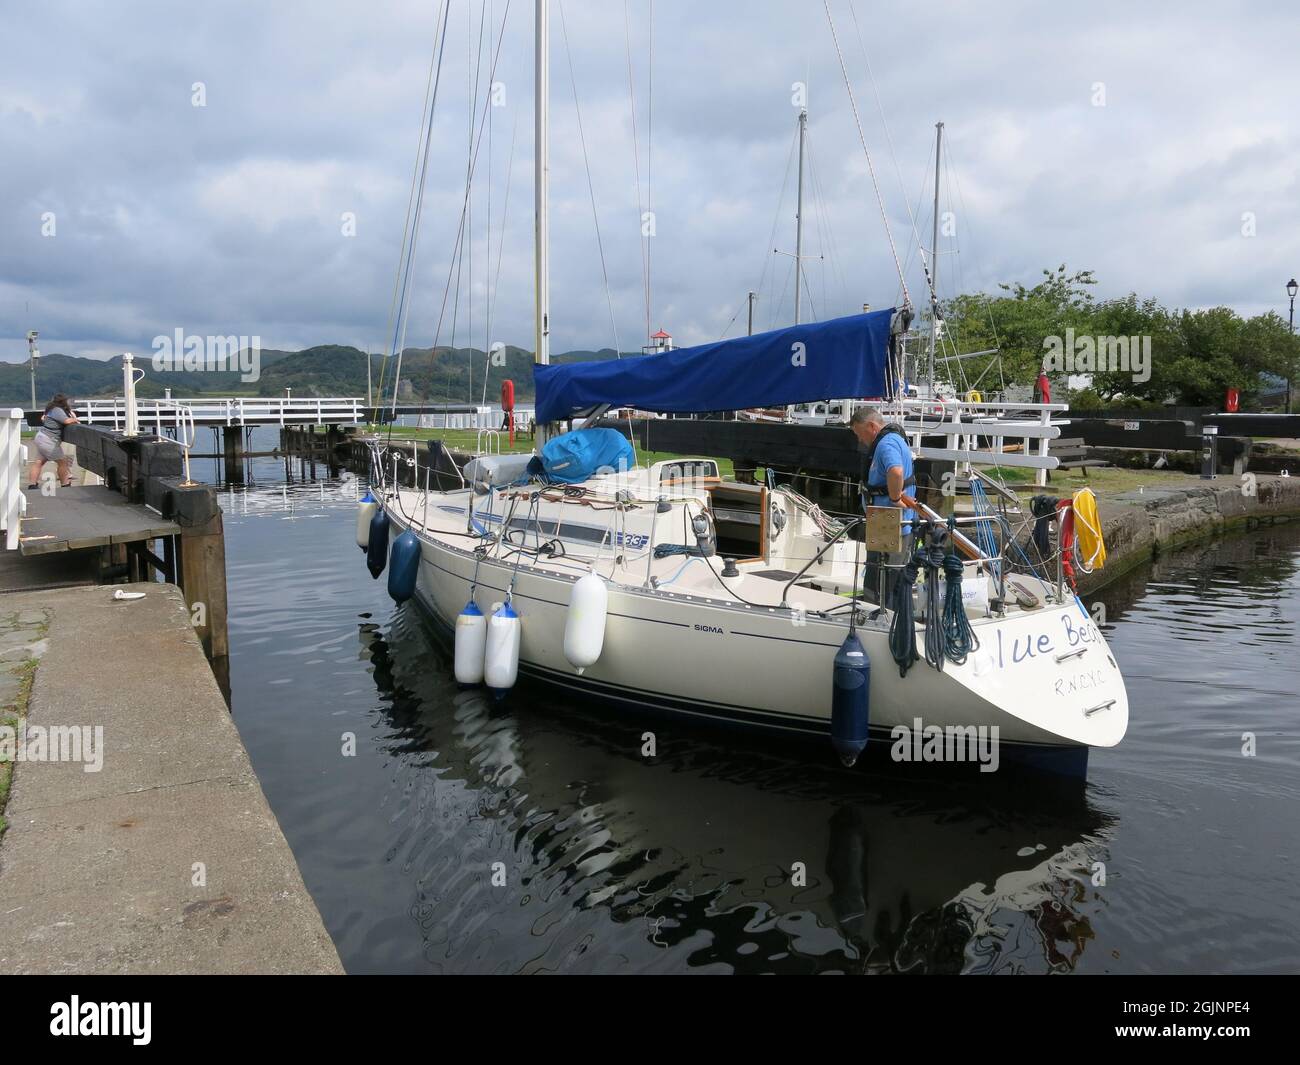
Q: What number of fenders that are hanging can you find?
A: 7